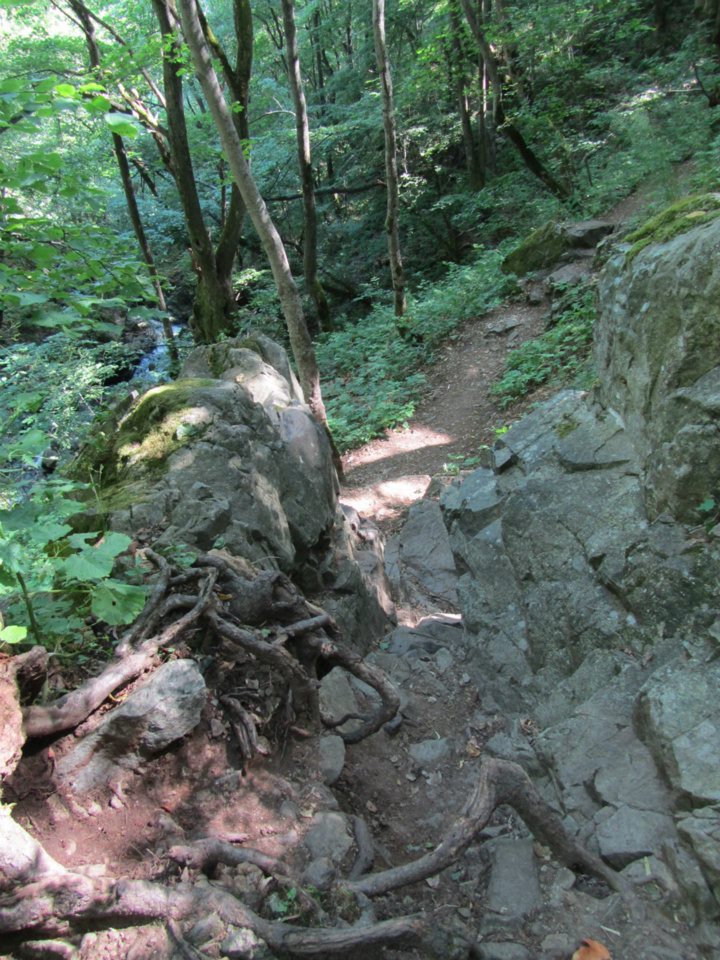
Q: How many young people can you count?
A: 0